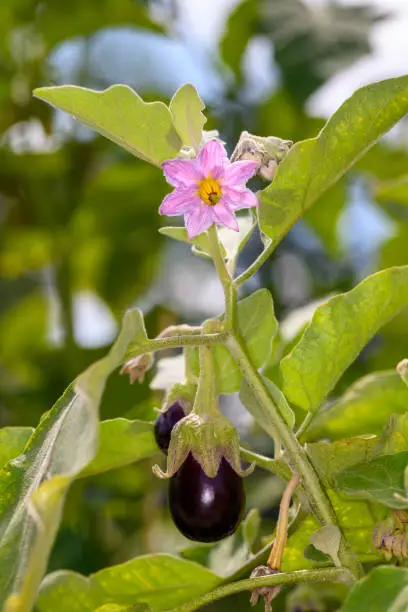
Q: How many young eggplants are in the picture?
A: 2